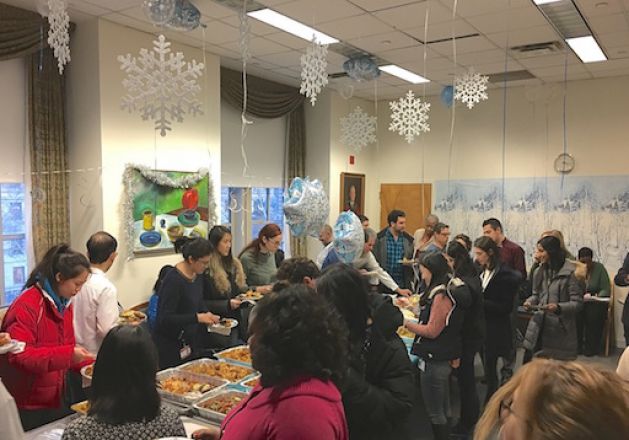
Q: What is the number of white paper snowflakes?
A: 6